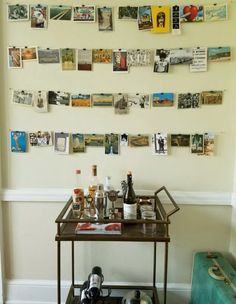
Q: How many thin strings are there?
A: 4